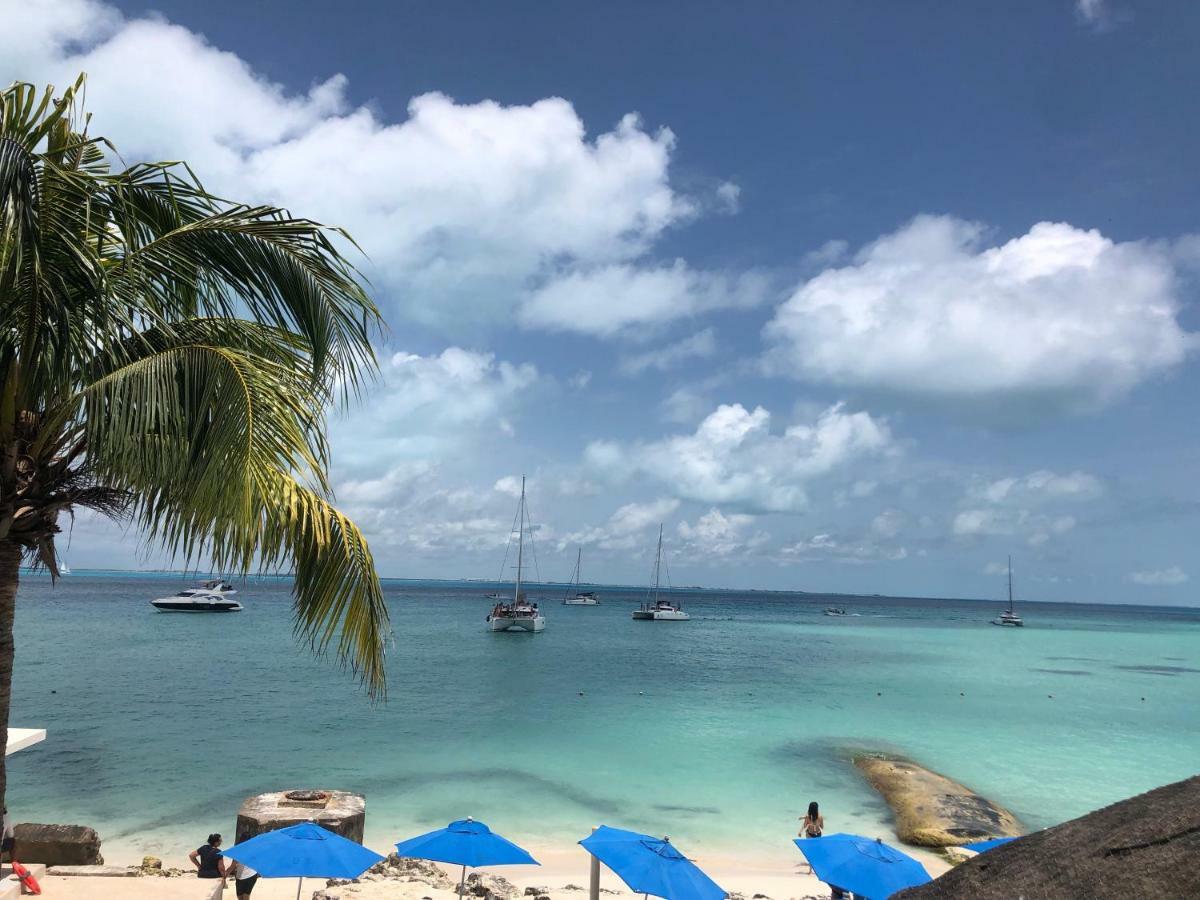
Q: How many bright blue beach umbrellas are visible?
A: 5